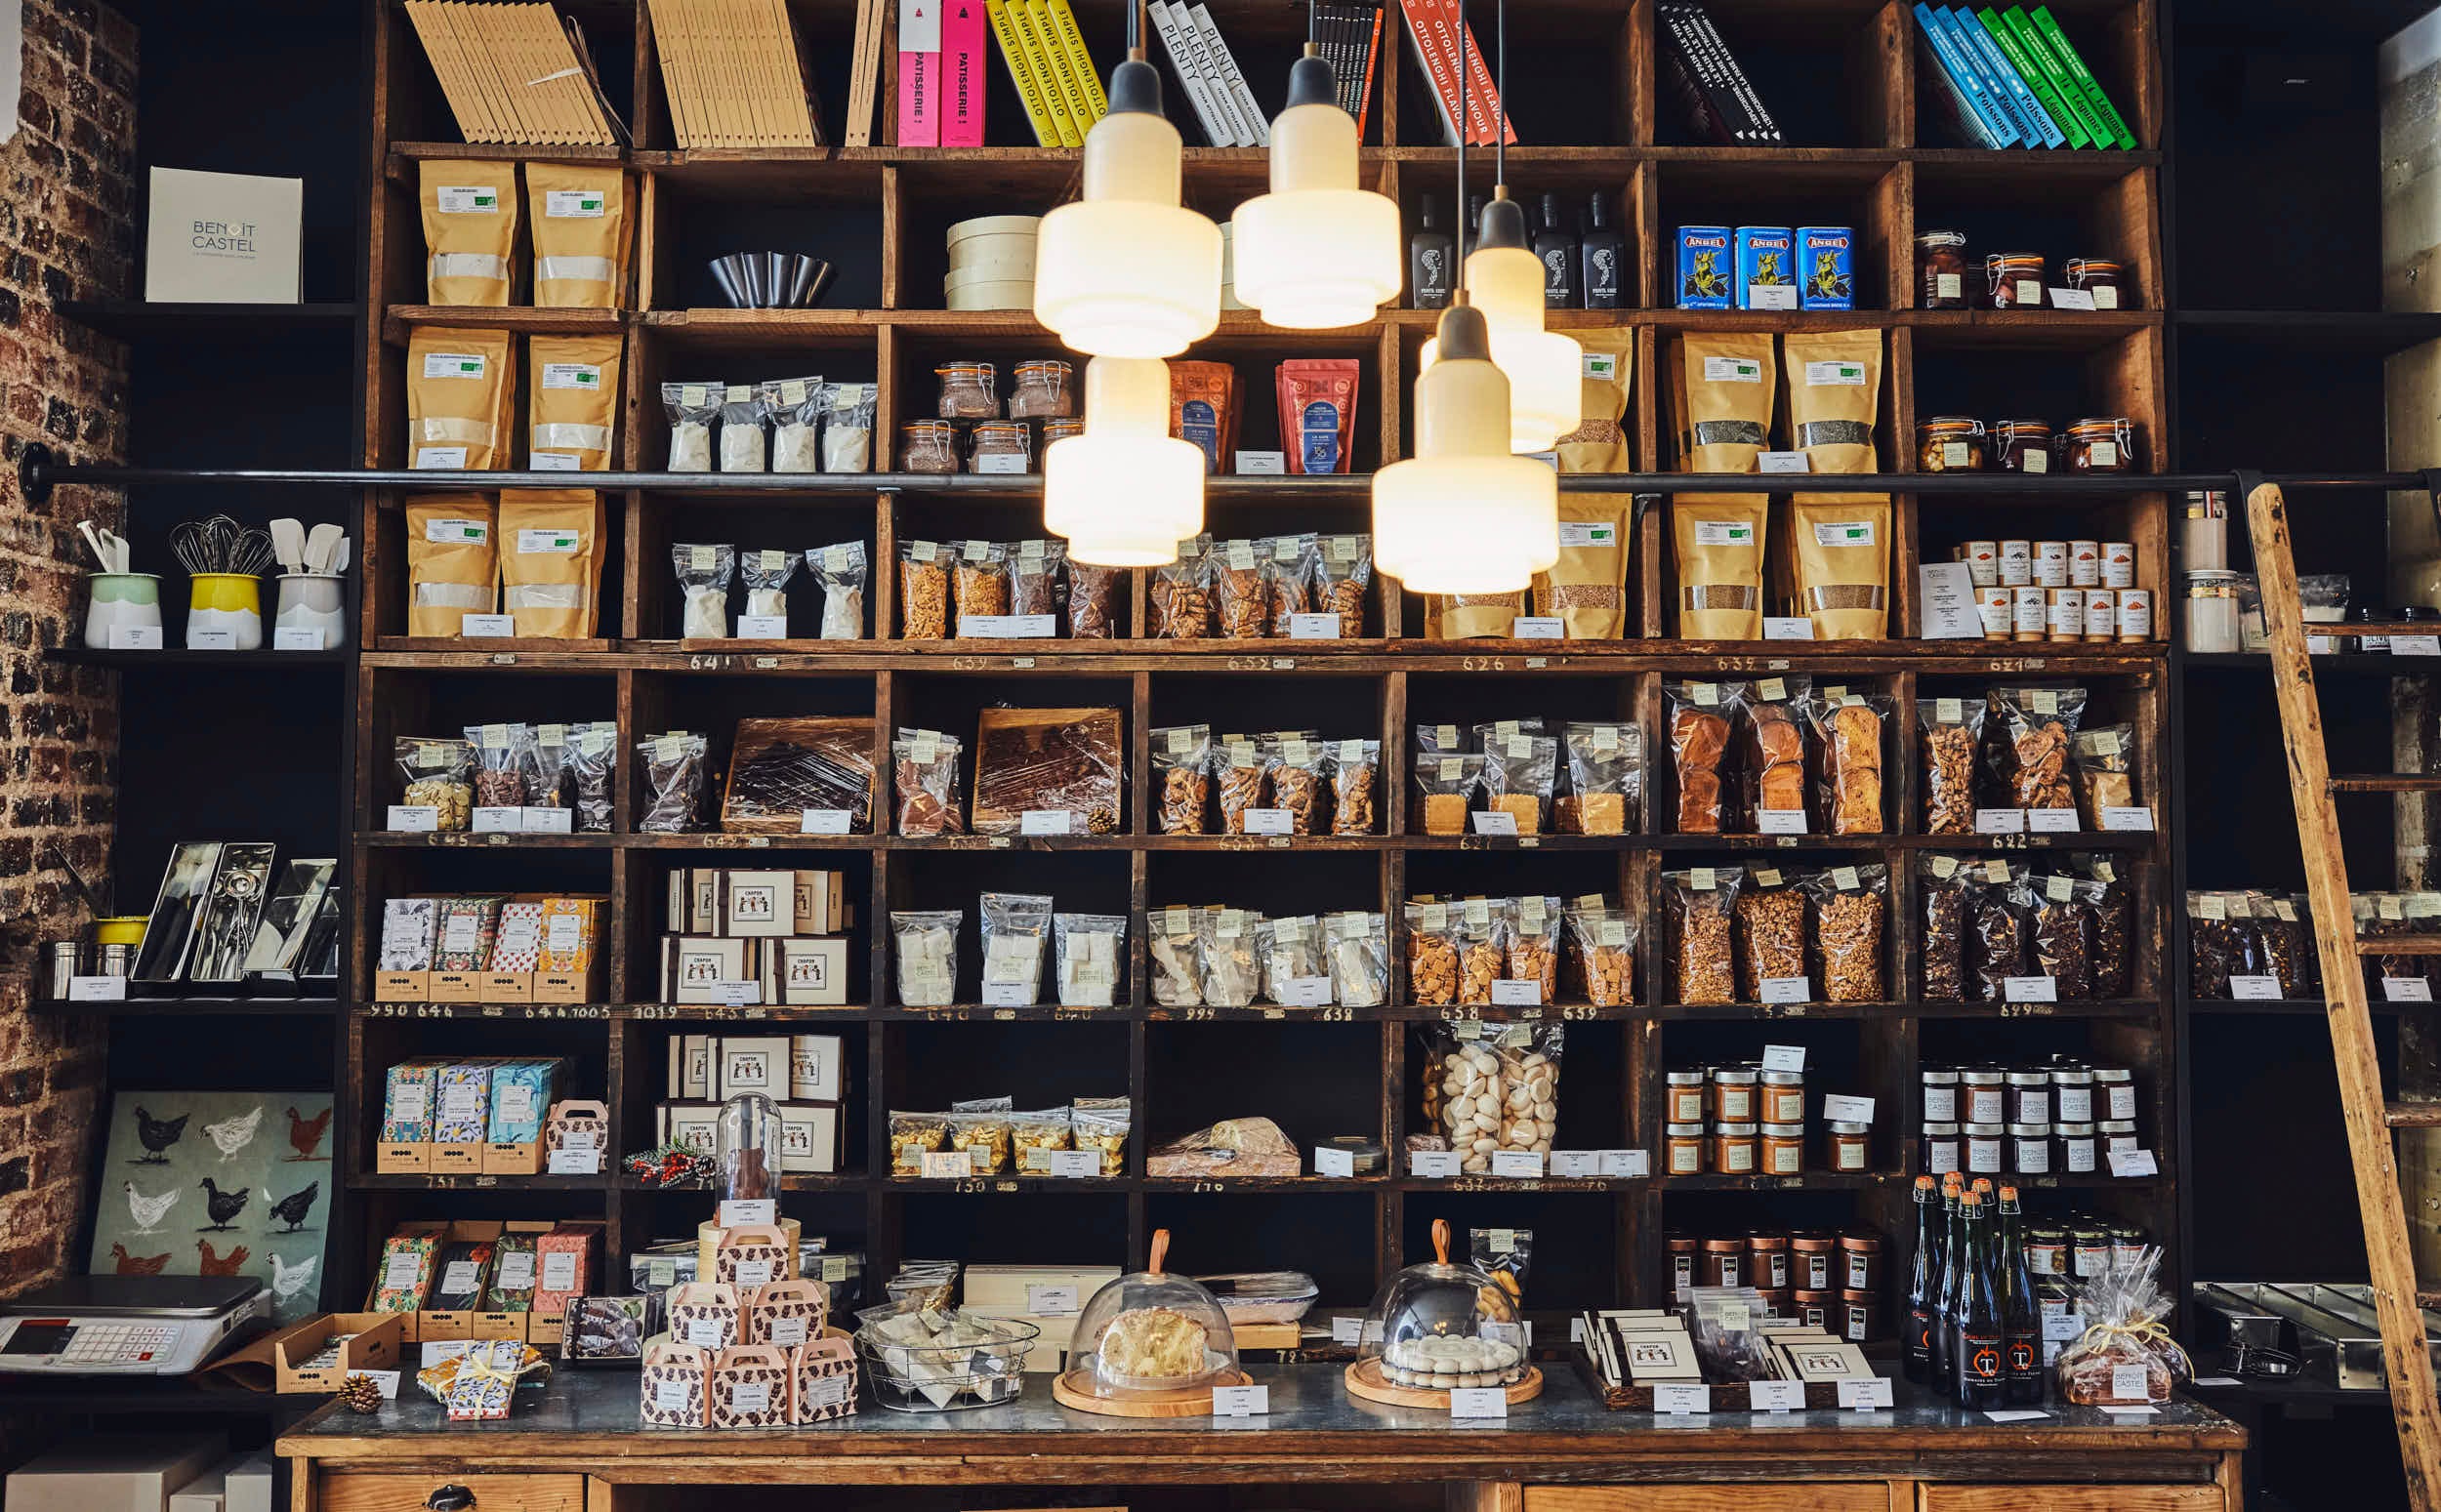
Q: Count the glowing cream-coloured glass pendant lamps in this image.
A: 5